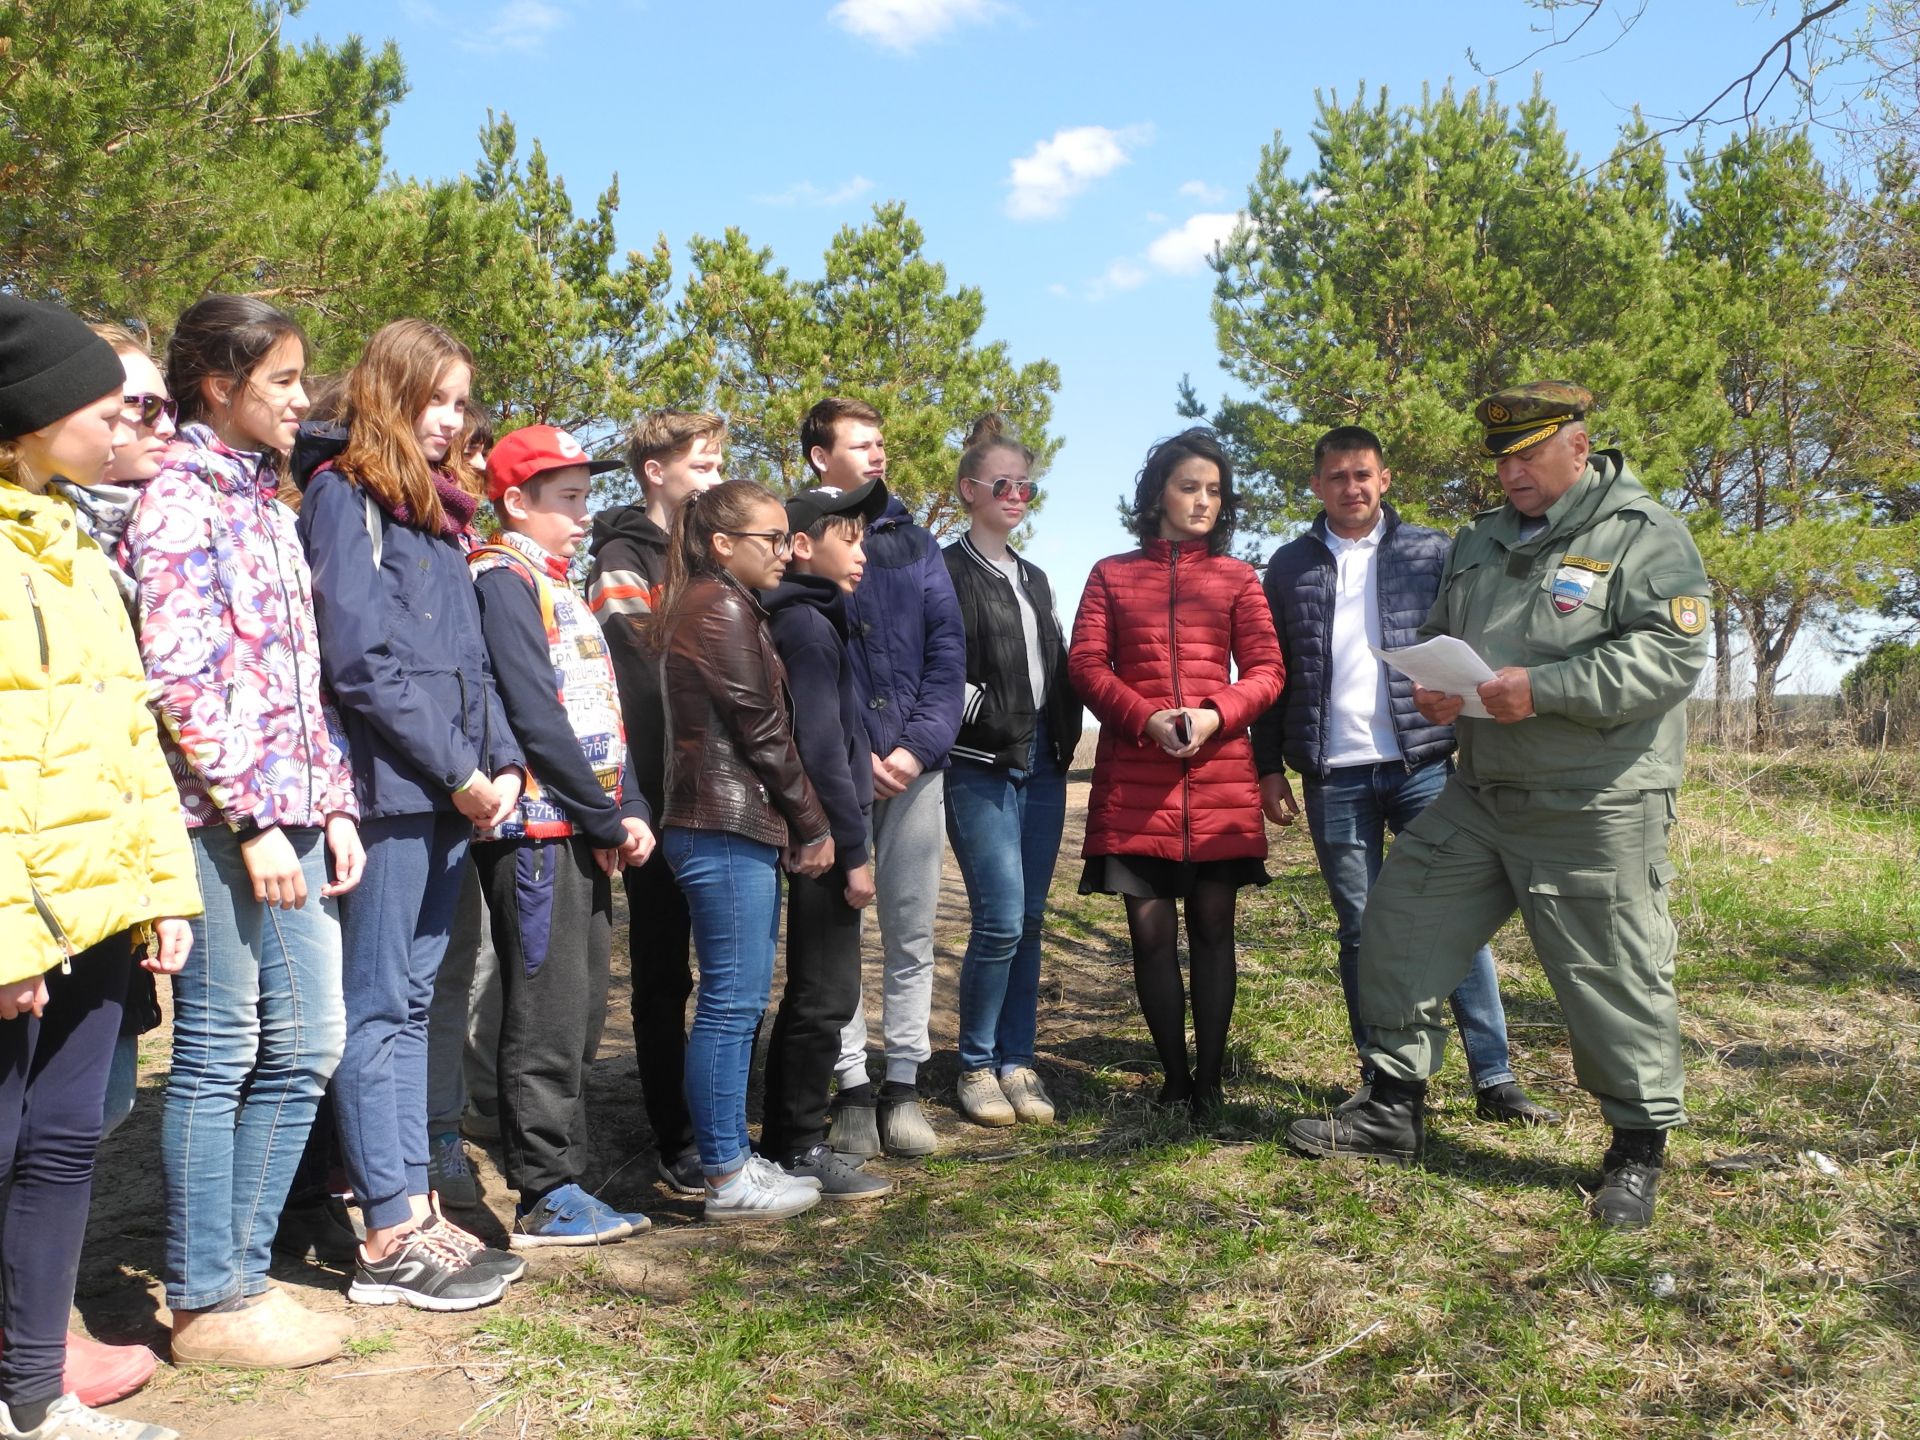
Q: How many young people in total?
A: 11